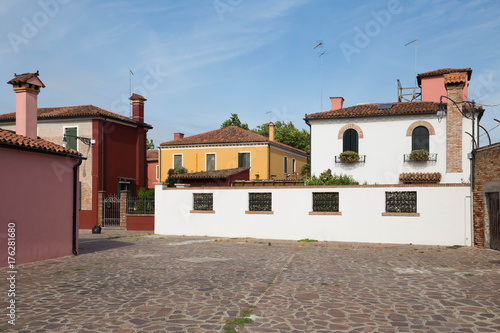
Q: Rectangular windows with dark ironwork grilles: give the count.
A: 4